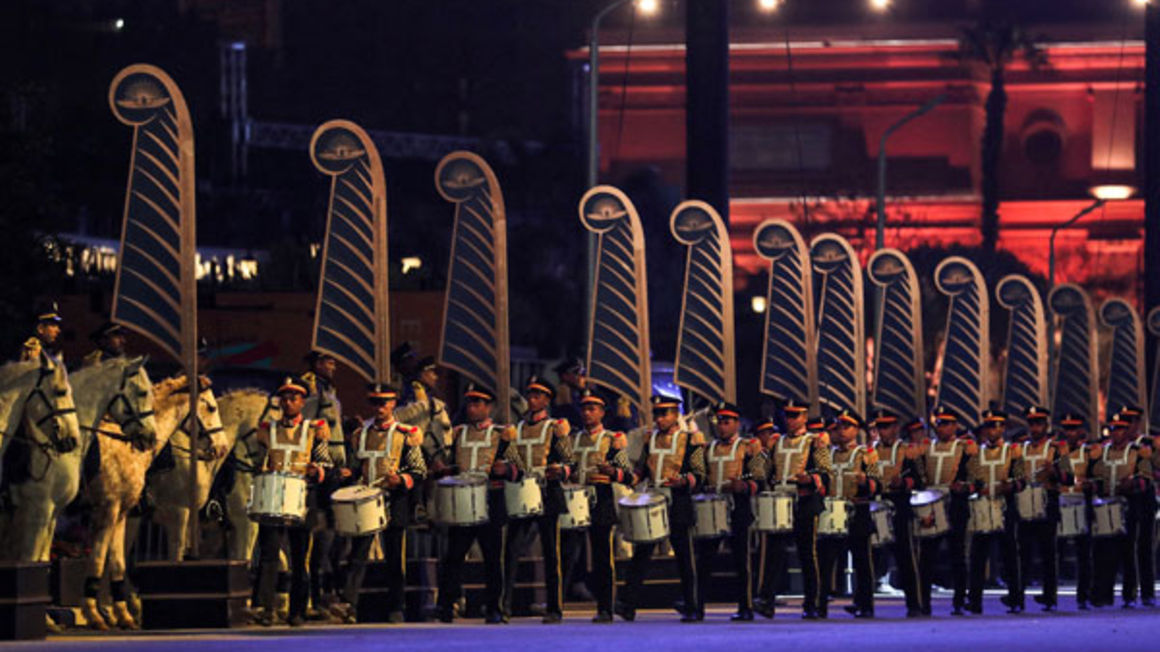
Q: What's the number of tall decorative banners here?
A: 13